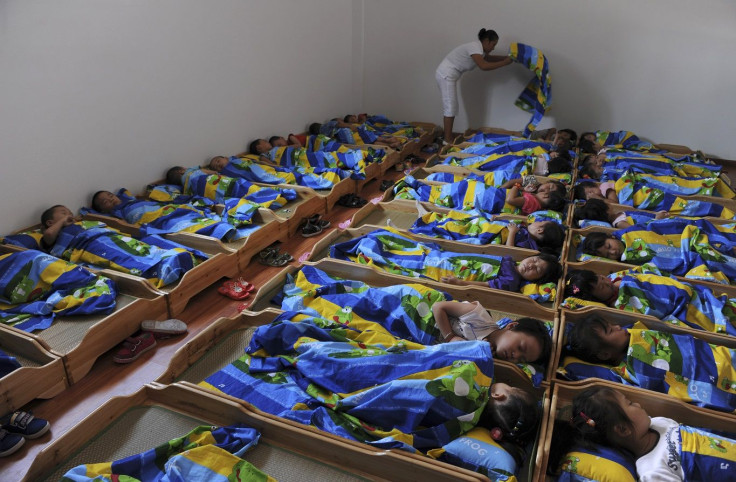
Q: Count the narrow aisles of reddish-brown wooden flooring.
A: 1